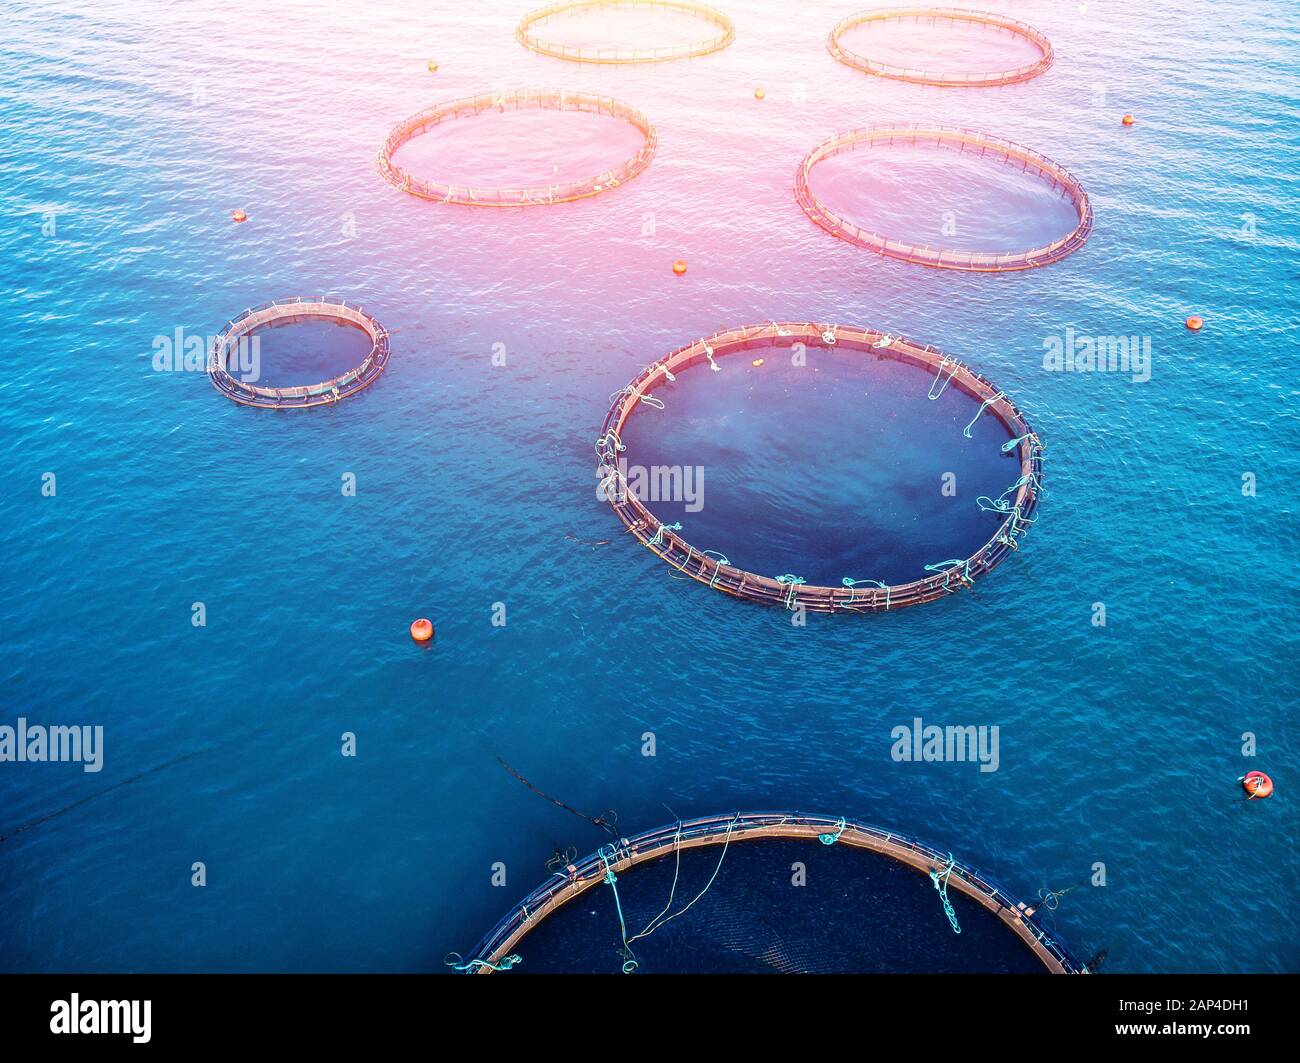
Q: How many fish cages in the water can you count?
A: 7